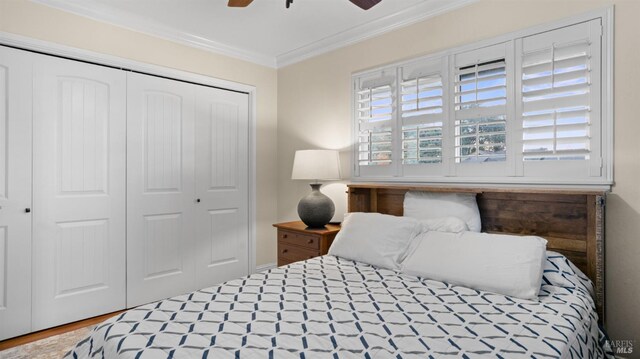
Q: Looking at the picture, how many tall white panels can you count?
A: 4